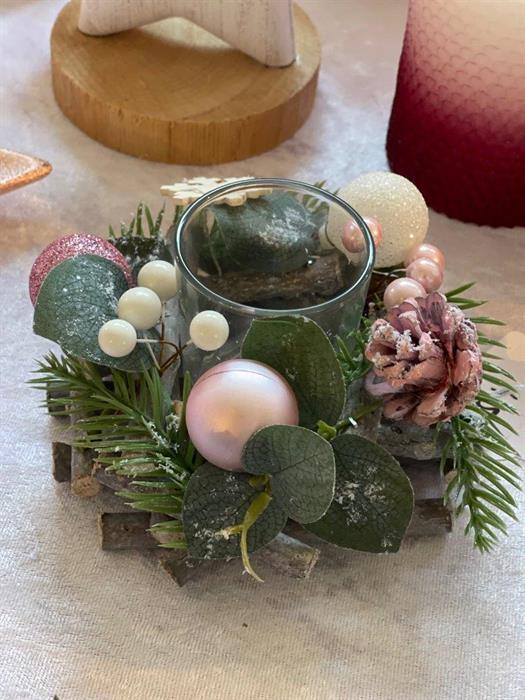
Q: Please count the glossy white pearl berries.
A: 4